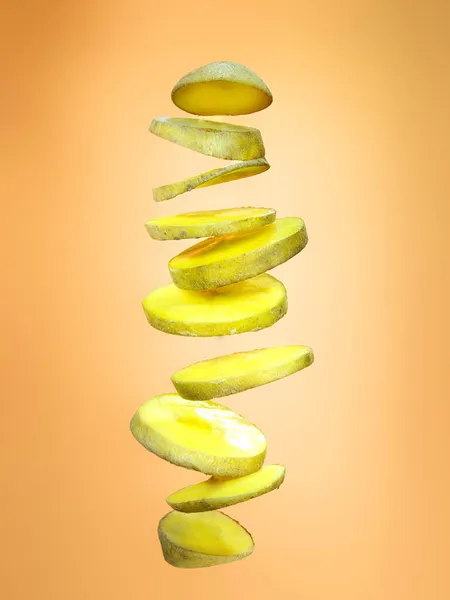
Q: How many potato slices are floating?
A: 10